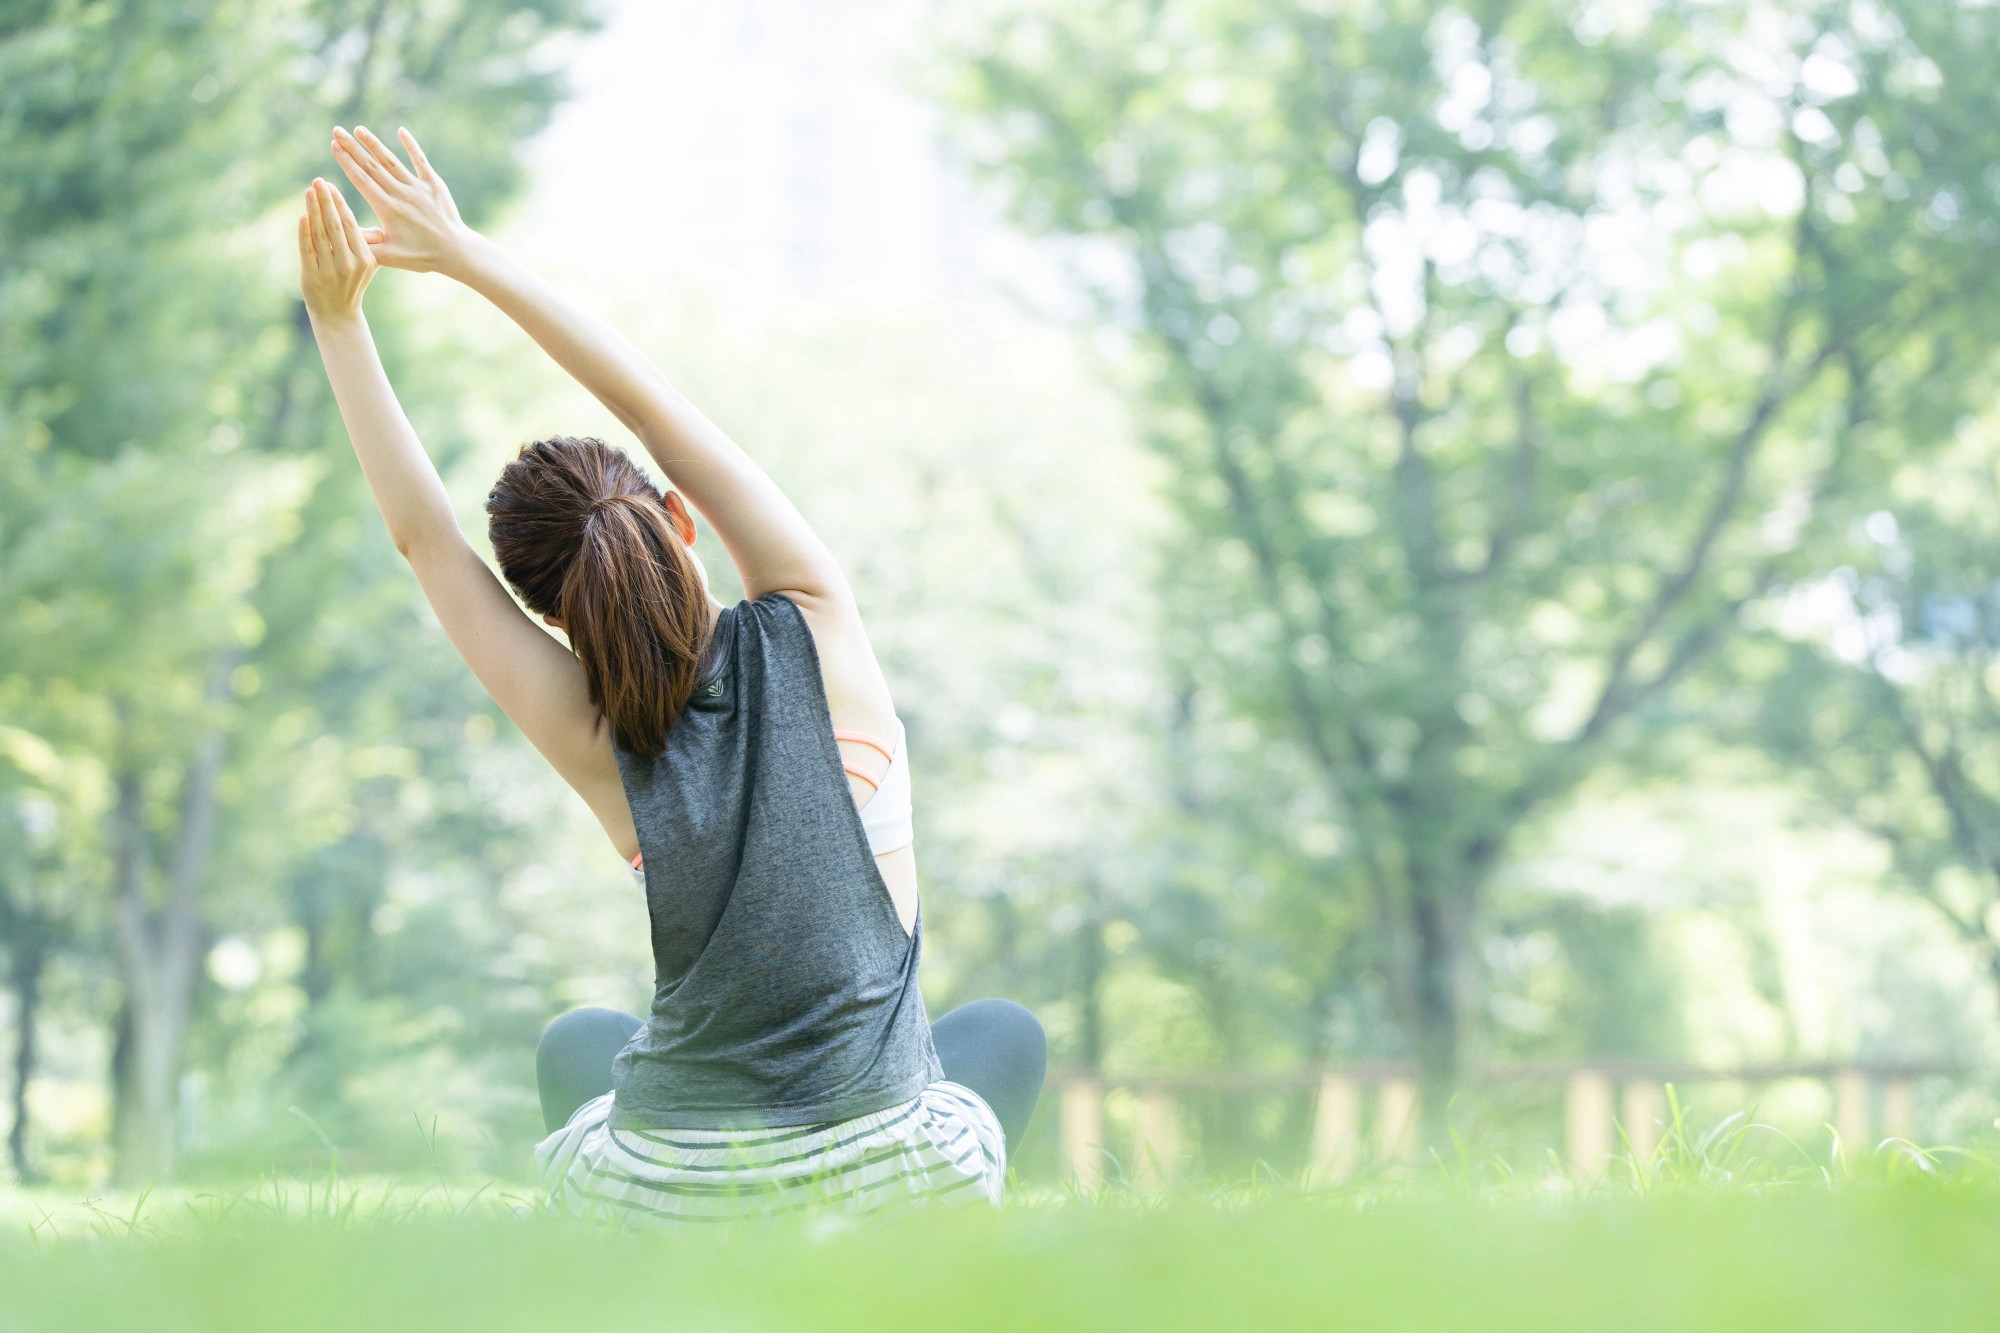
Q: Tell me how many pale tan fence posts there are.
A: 8